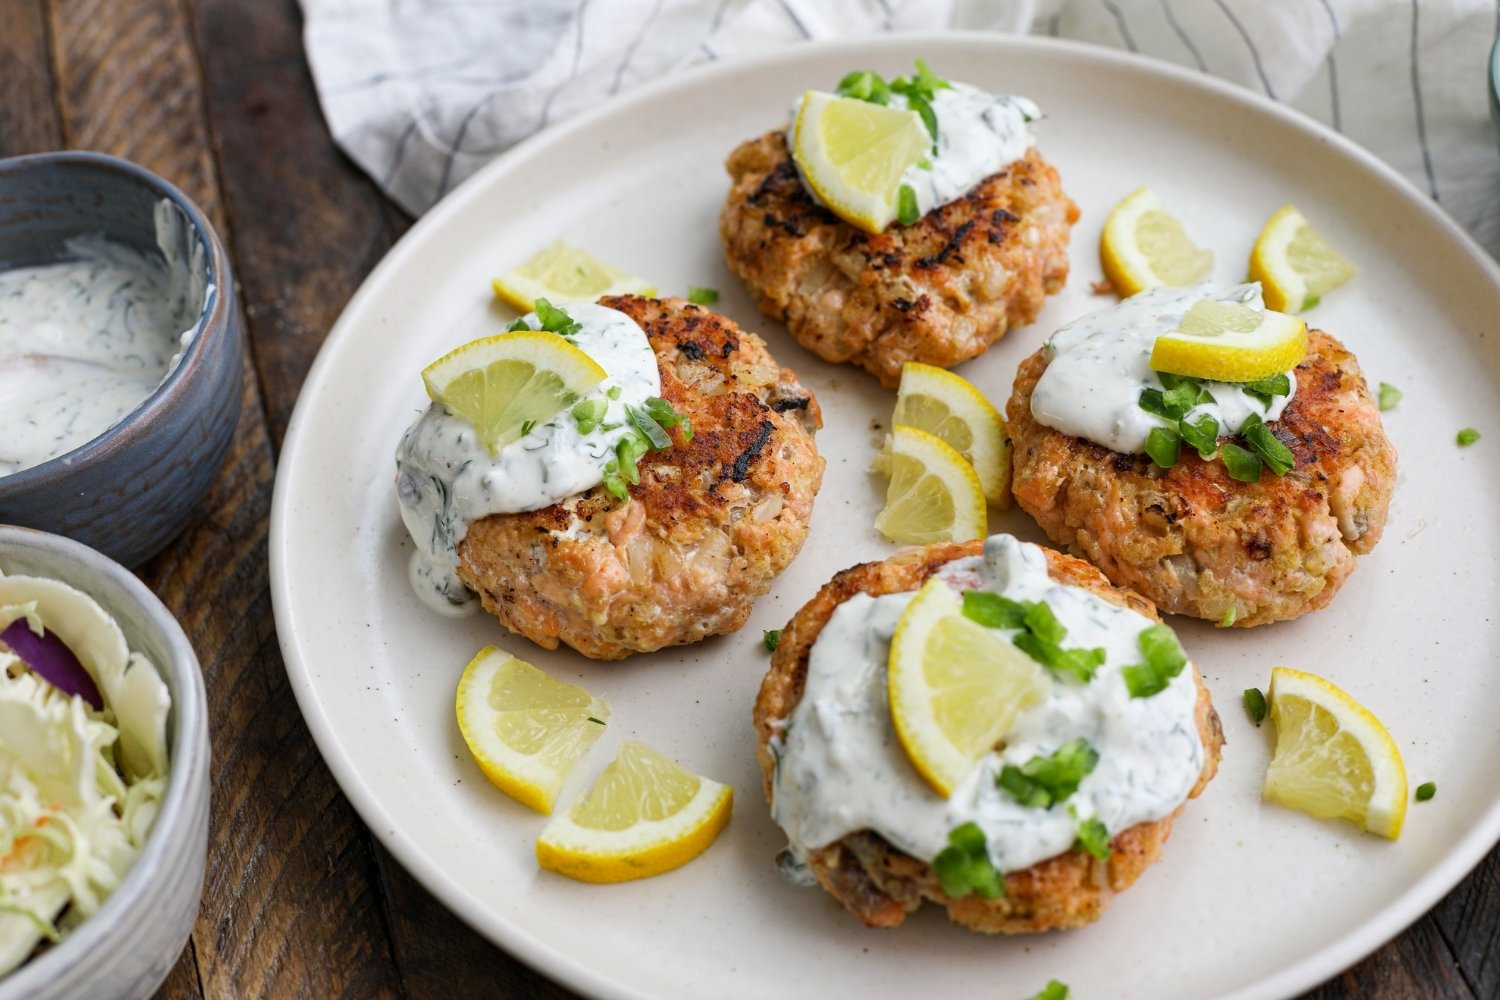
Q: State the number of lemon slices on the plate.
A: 12